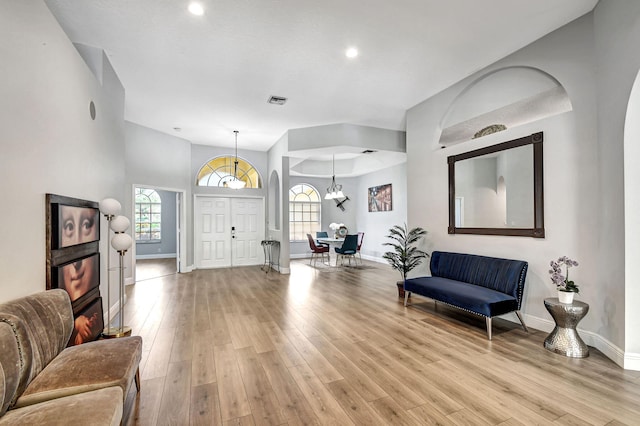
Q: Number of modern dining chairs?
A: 4